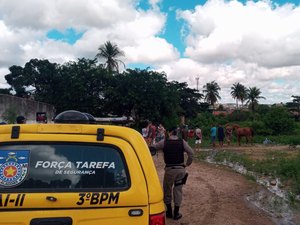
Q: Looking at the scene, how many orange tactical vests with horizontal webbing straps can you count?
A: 0